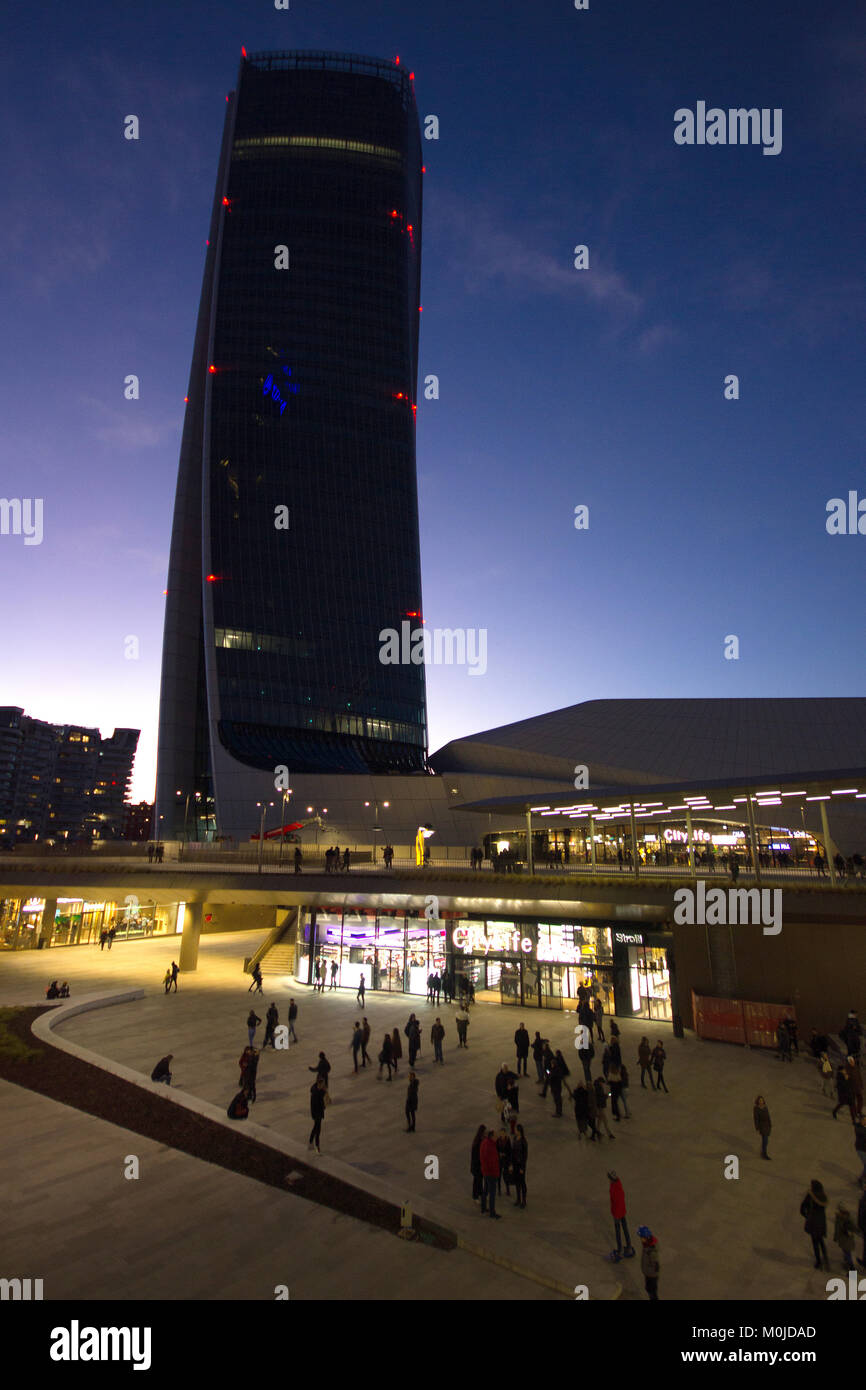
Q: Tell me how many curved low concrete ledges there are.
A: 1